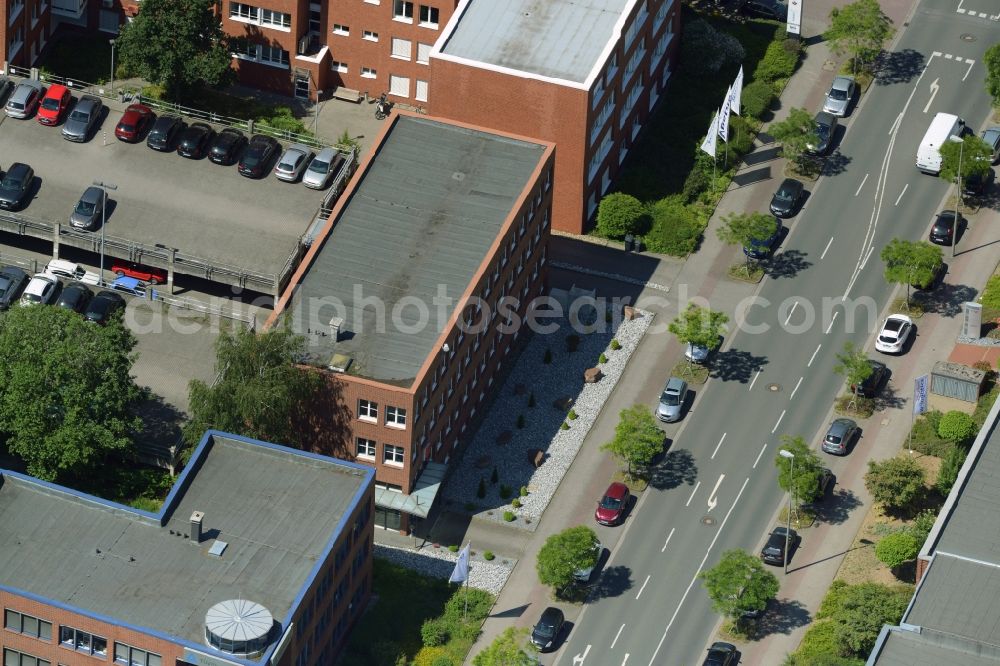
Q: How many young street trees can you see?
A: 13